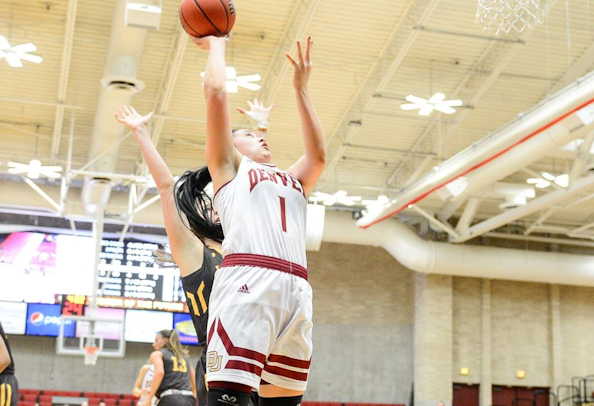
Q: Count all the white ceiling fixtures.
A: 7